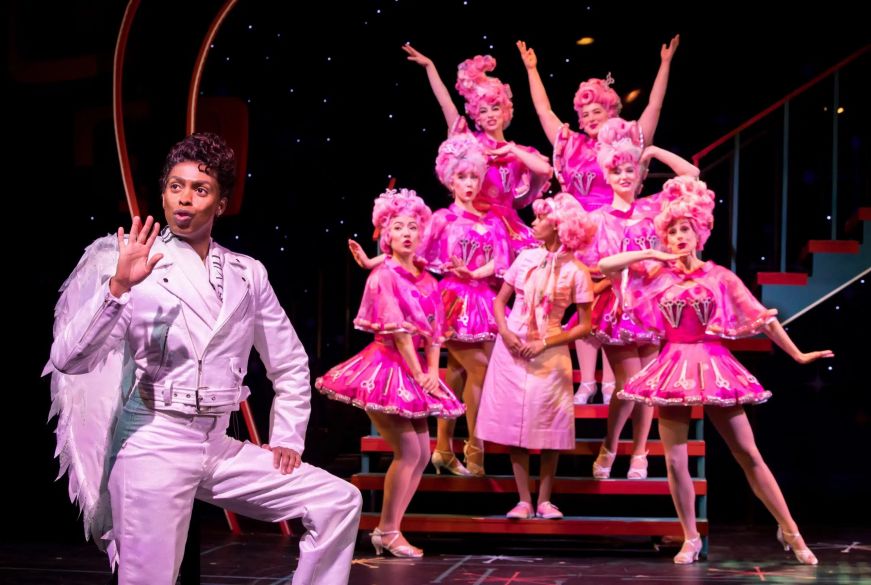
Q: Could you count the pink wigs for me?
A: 7